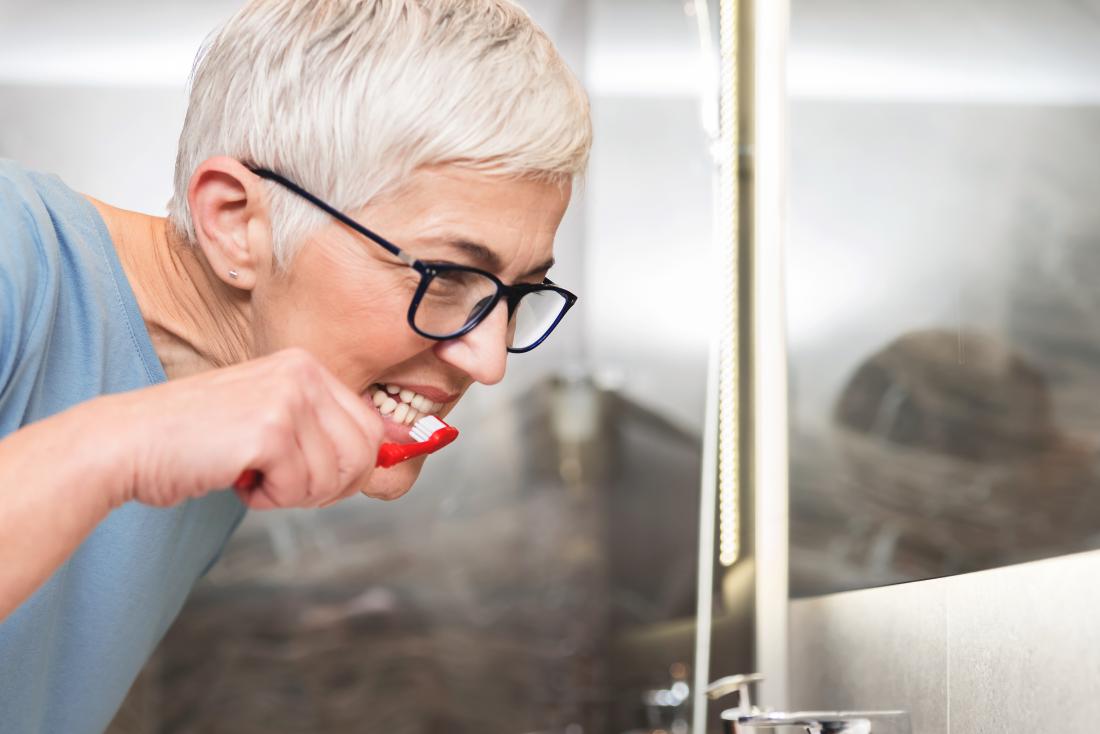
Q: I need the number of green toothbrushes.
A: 0